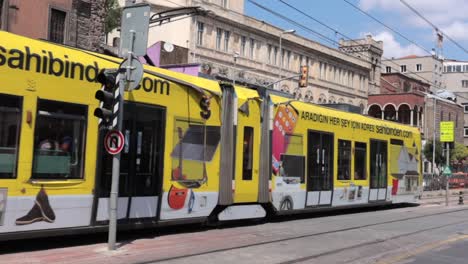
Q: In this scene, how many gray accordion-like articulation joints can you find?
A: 2